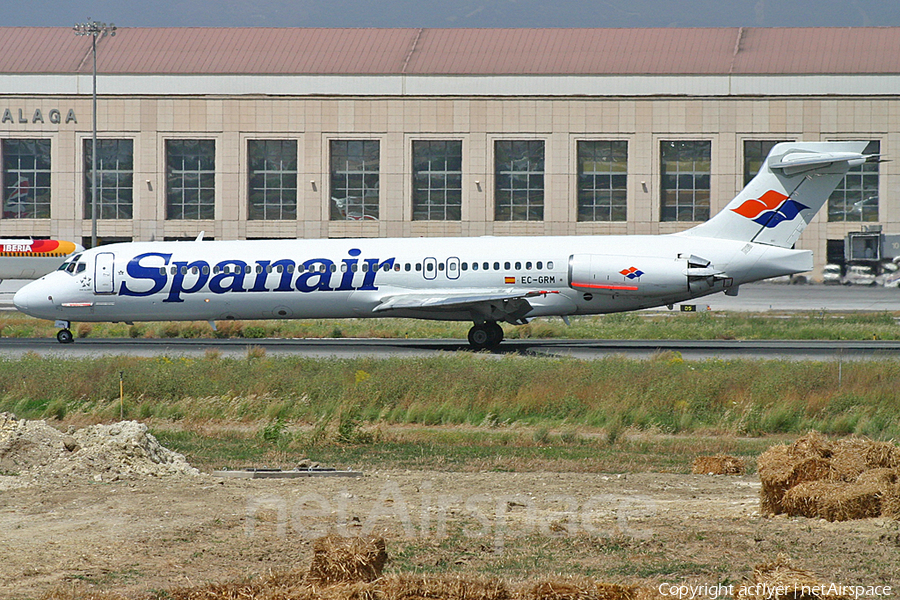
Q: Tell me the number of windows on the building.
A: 11